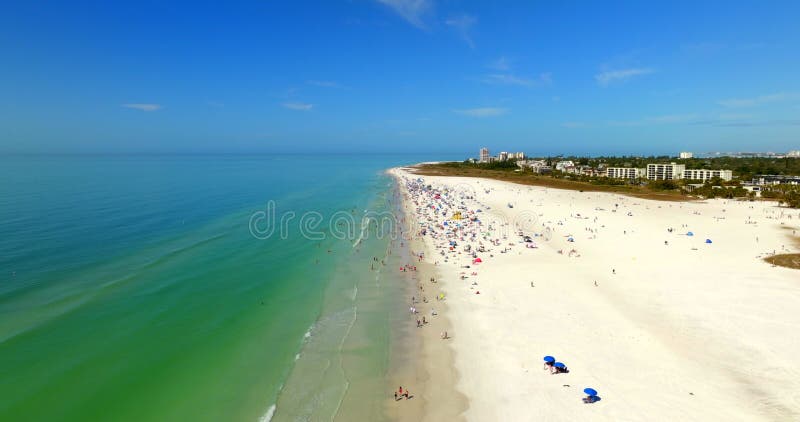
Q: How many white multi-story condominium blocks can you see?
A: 3